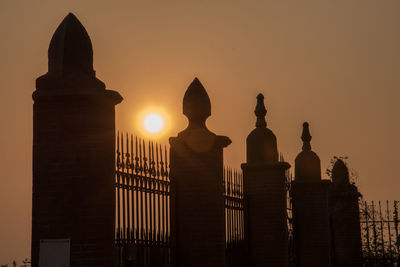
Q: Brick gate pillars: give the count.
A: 5